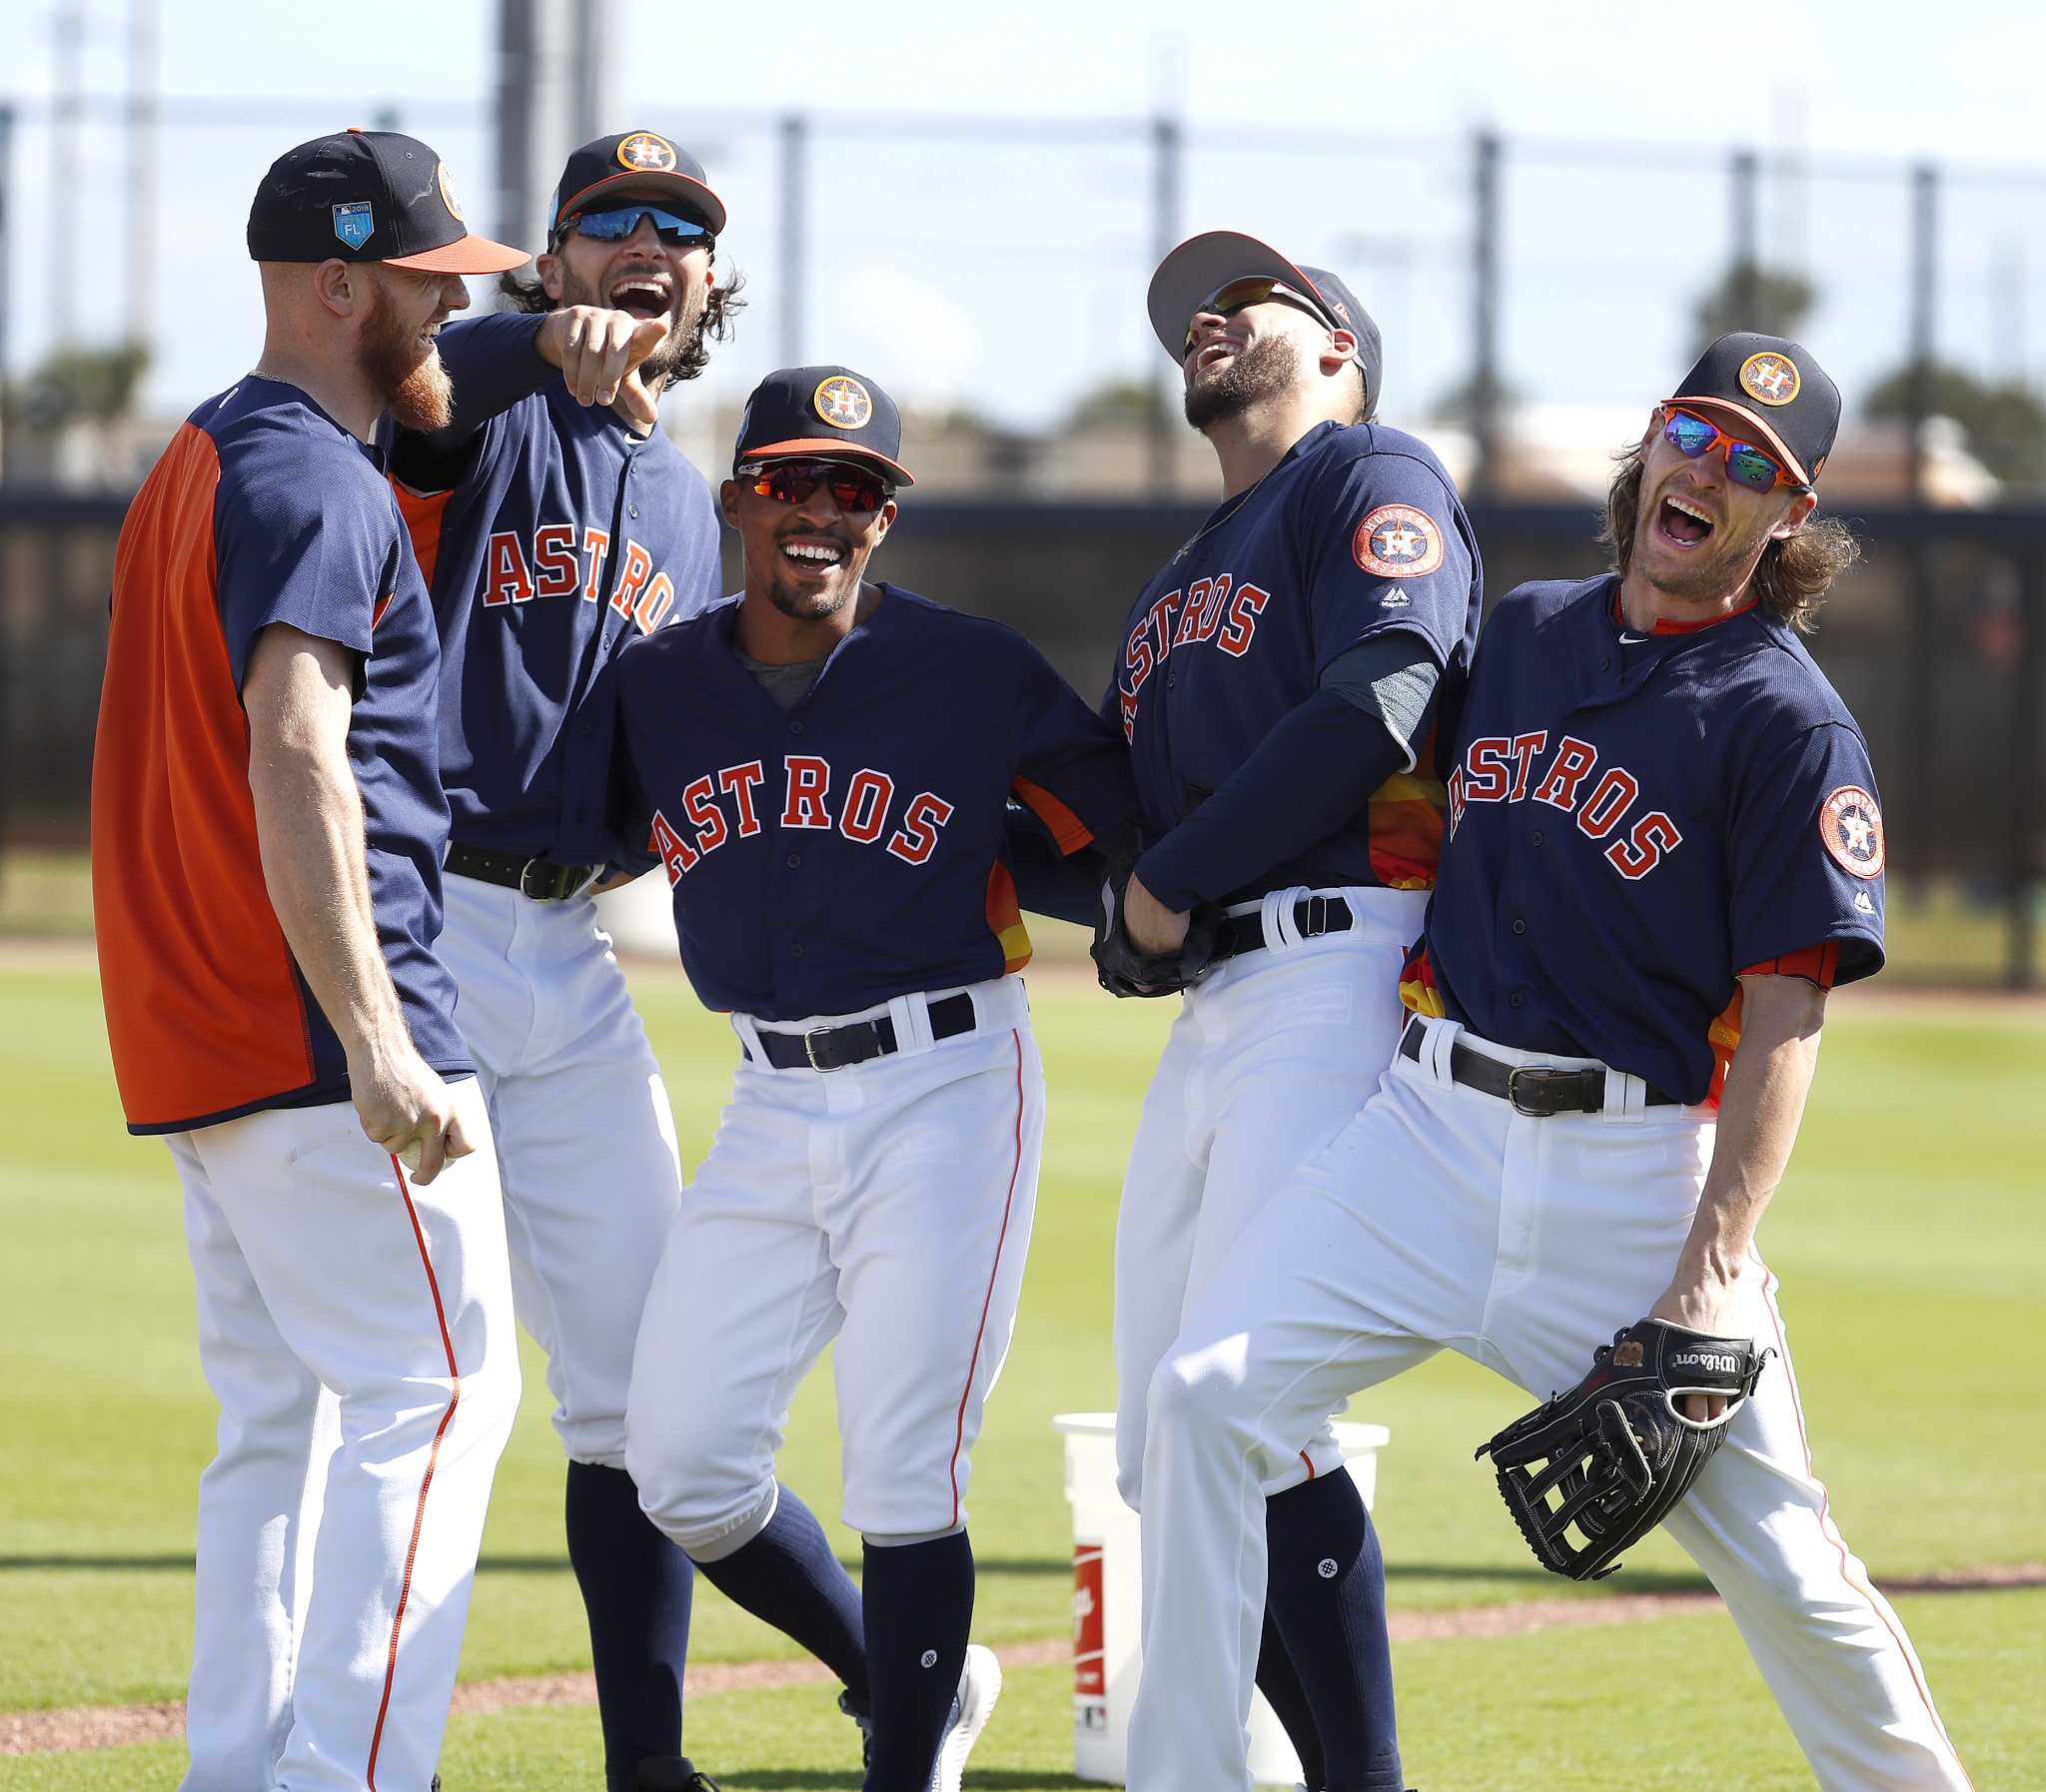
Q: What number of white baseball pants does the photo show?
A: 5